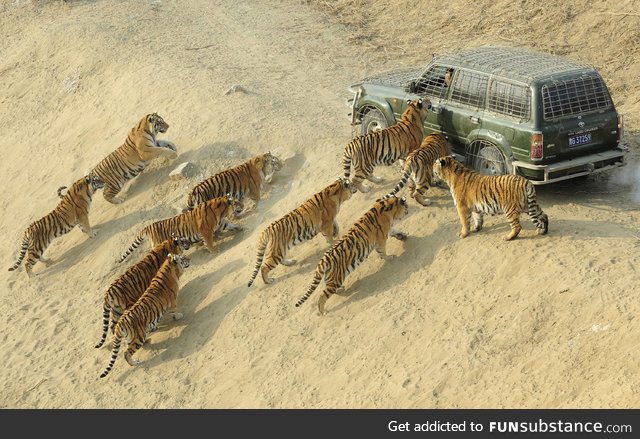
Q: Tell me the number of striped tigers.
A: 11